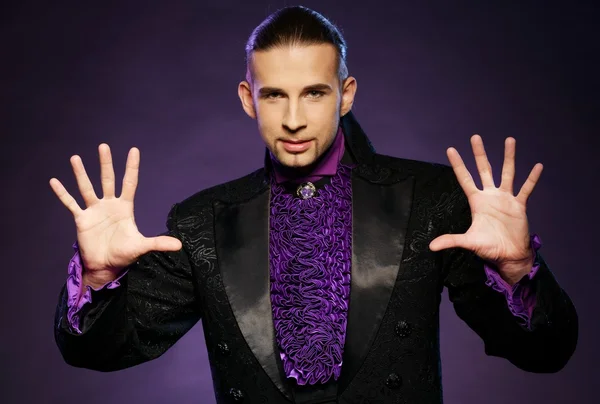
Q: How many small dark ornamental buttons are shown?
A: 4